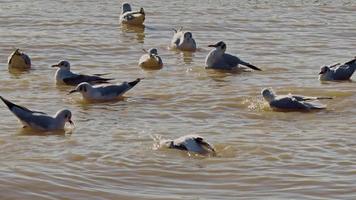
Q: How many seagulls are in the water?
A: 11